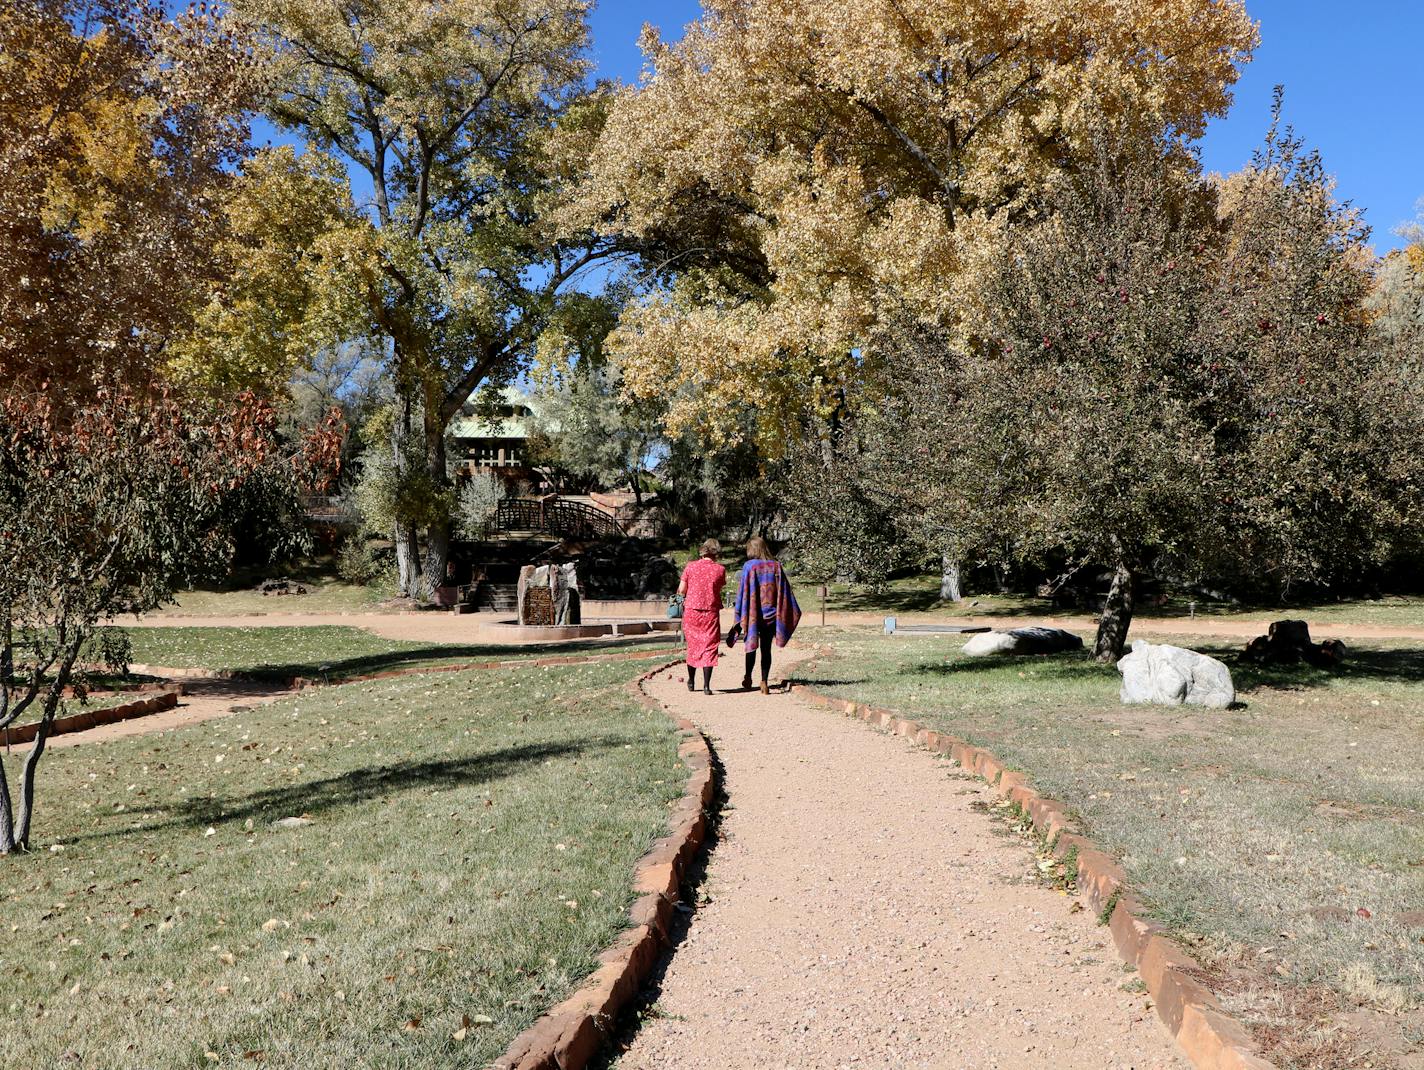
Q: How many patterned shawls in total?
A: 1